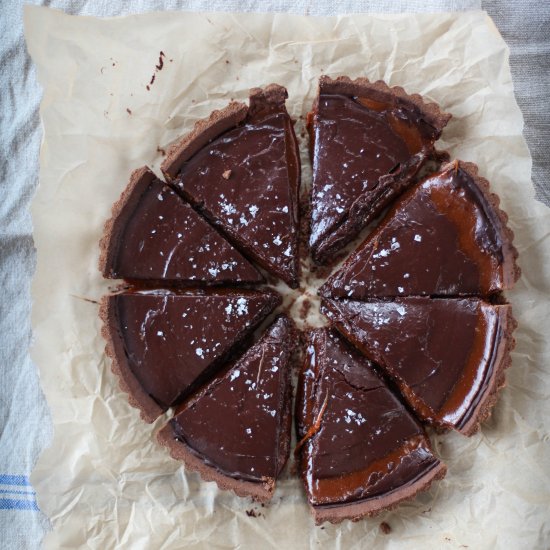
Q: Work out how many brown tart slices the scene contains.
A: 8